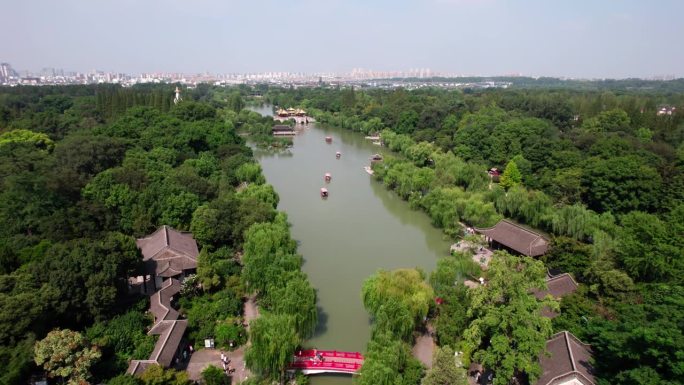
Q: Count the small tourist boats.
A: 4